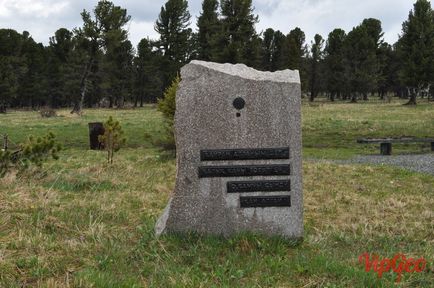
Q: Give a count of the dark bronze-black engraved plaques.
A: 4